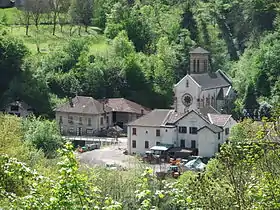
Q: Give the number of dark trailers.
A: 1